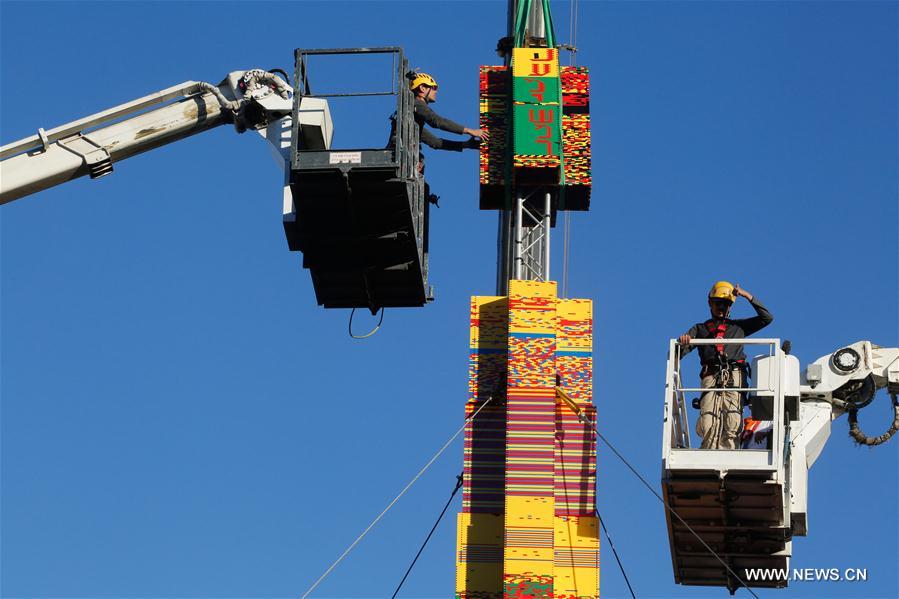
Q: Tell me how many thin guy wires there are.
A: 4